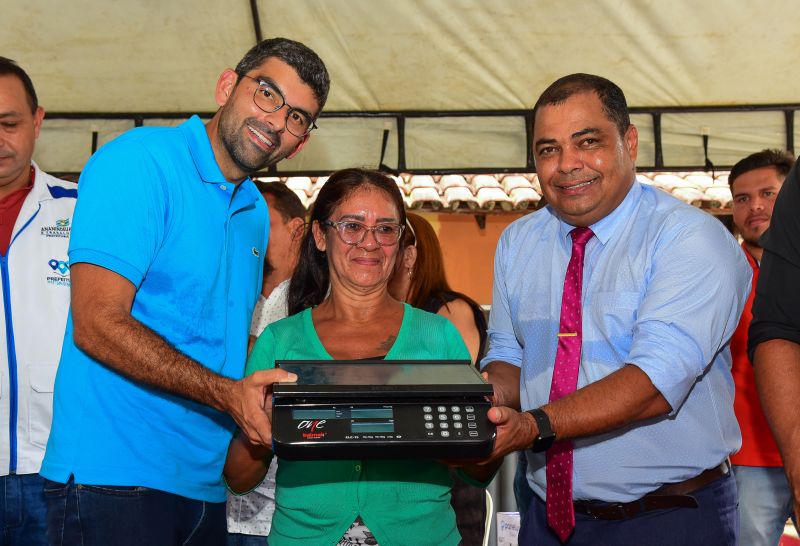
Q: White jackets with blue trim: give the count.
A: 1